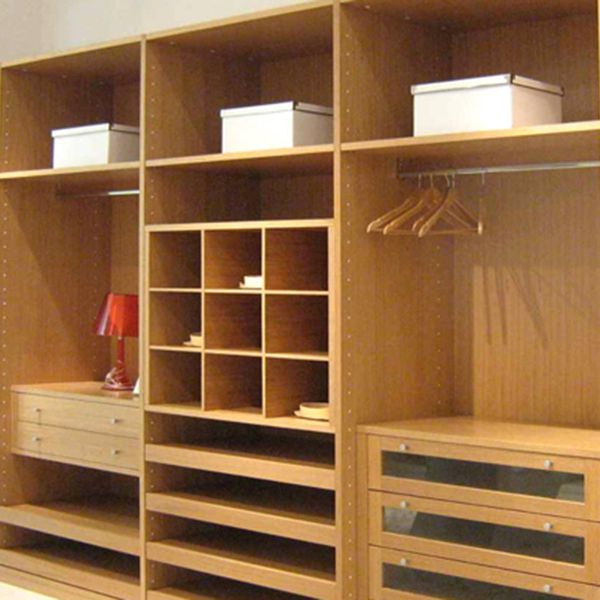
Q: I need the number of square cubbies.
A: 9